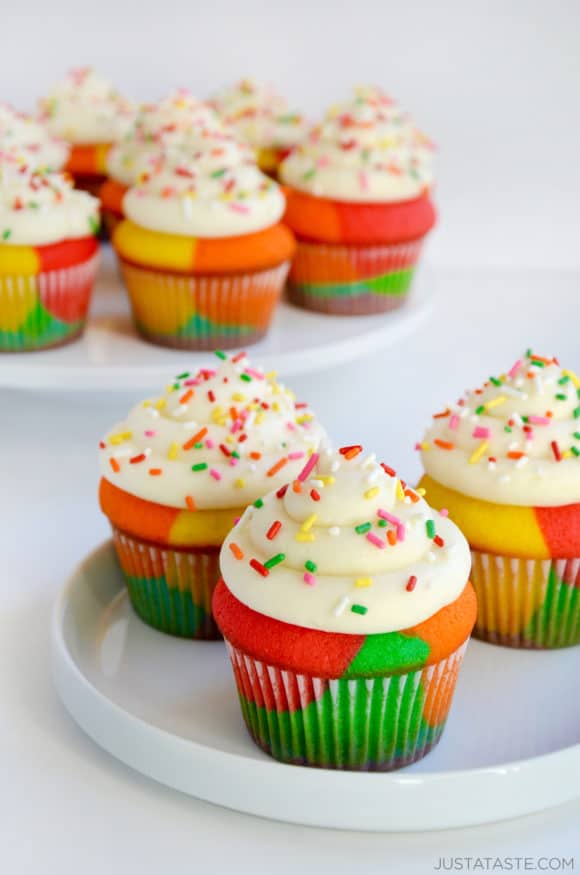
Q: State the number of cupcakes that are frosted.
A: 10